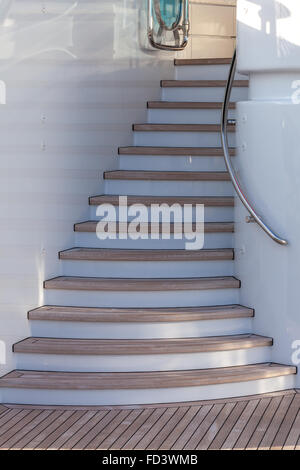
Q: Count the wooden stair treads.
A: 13